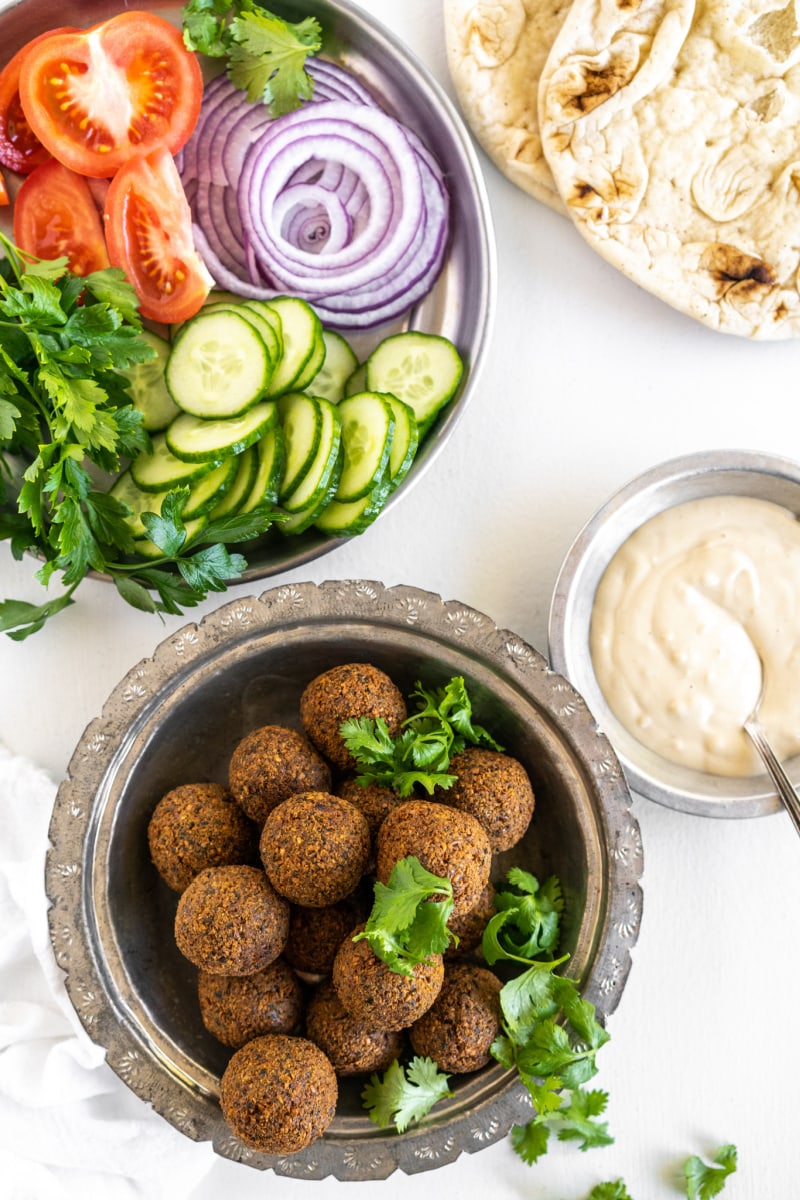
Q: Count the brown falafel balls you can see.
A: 15